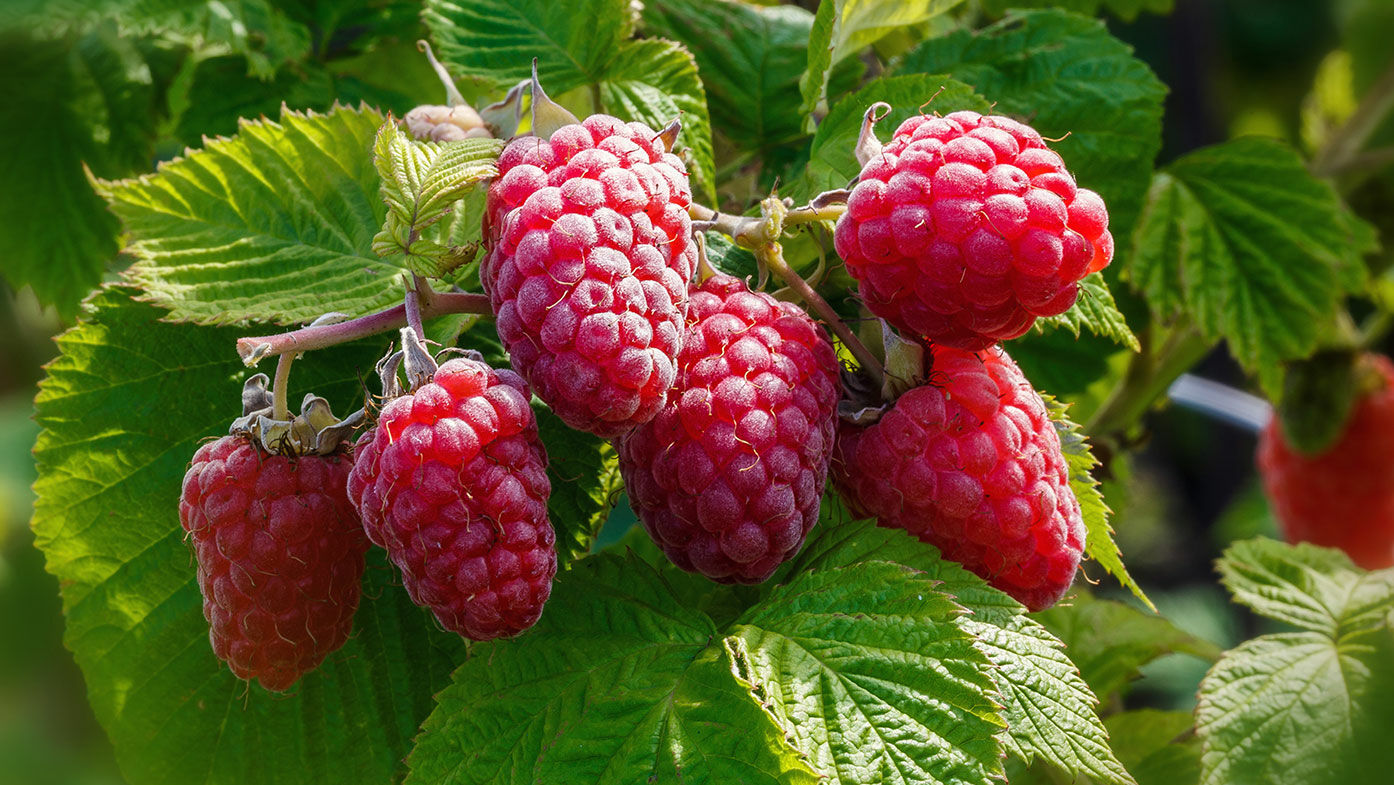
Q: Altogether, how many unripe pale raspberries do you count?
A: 1